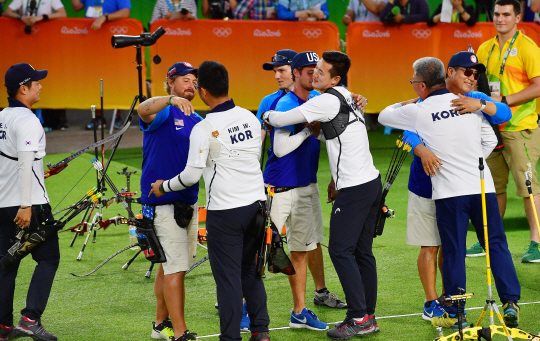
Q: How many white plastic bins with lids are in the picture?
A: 0